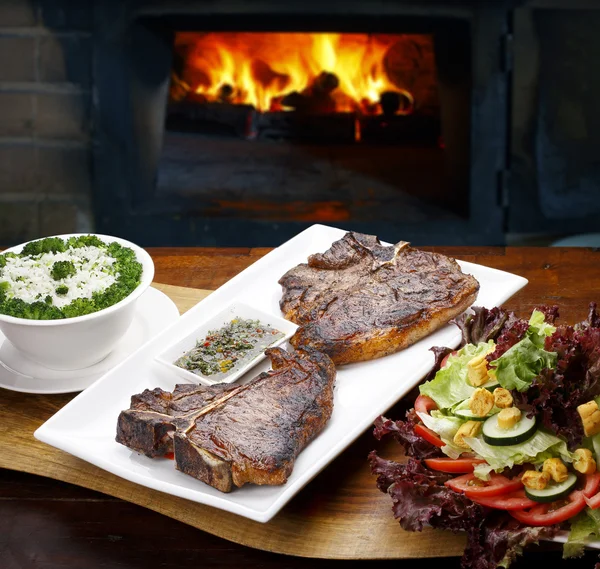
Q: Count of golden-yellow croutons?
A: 9